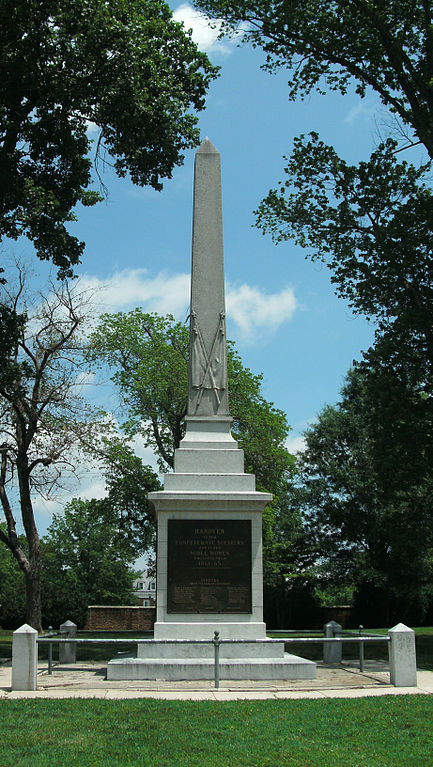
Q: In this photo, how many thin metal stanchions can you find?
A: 3